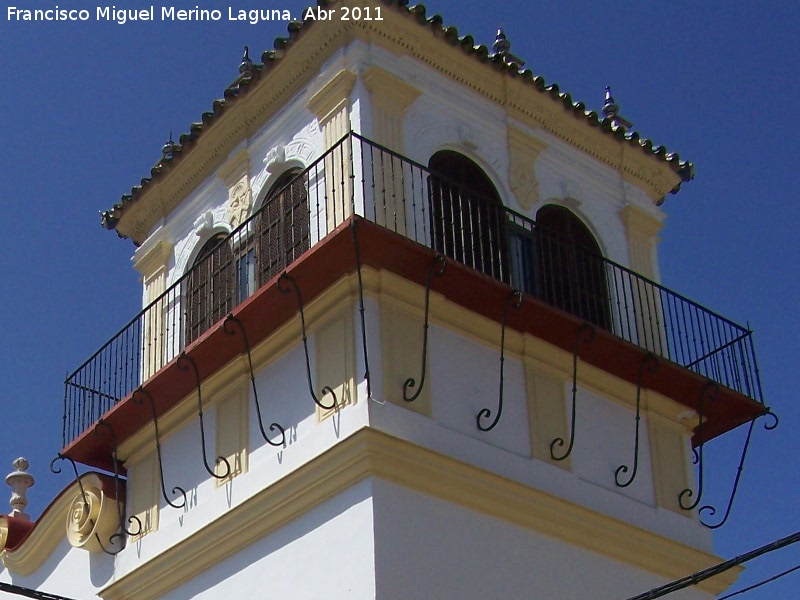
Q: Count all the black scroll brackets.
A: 13